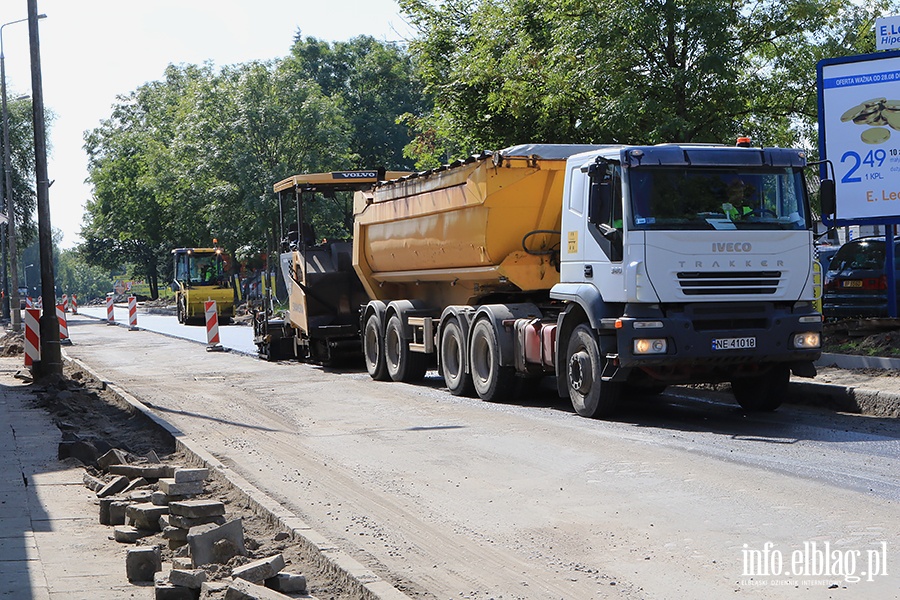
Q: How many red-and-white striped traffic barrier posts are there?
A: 9